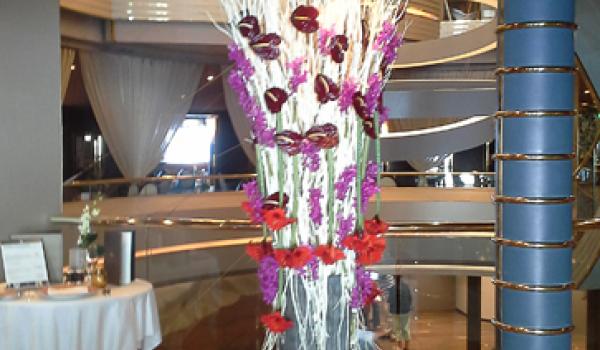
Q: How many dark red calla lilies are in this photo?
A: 11